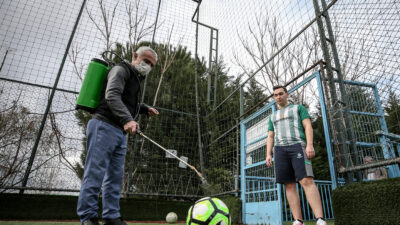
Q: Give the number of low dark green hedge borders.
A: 2